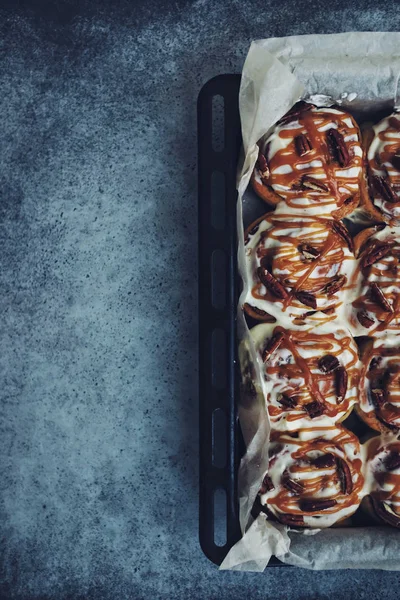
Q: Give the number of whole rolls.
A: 4